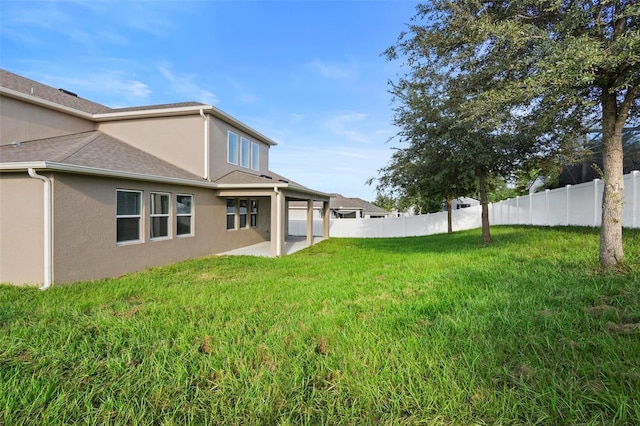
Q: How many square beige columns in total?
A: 3